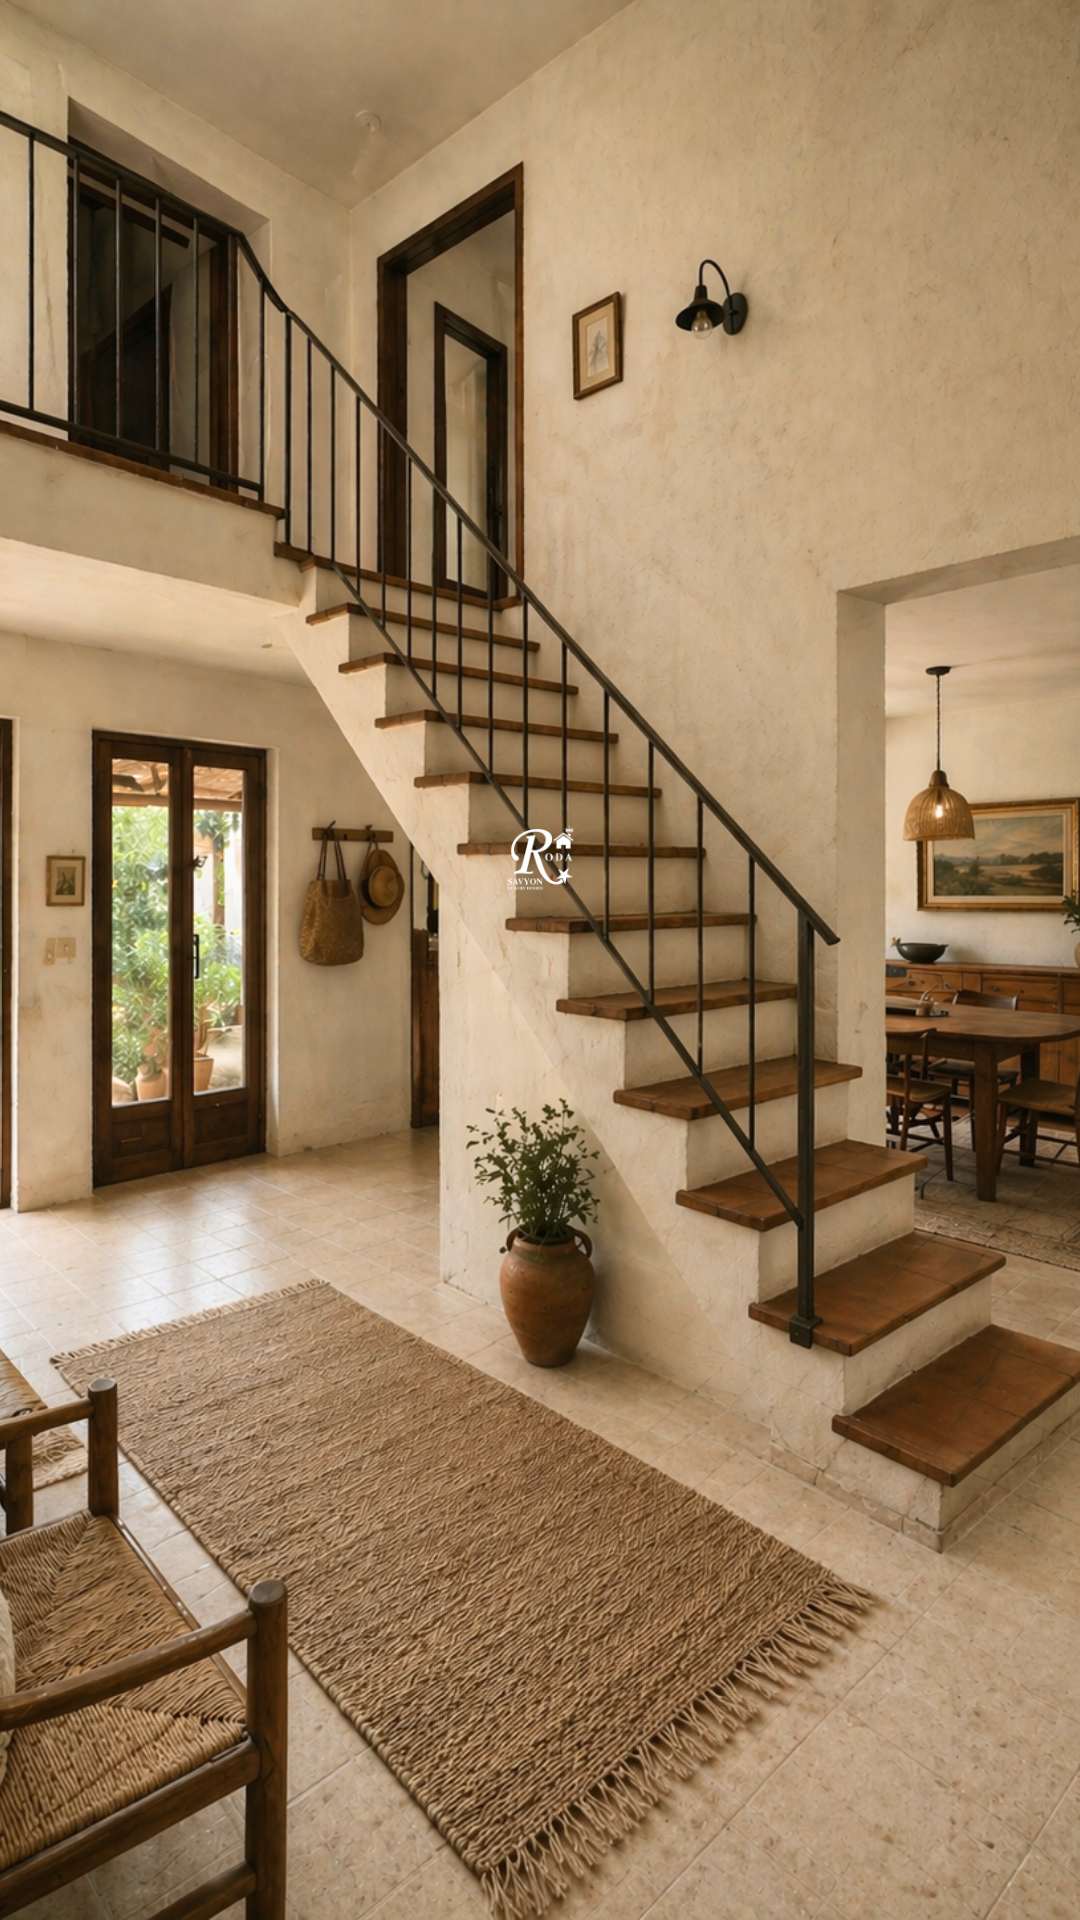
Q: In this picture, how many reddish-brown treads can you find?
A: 12